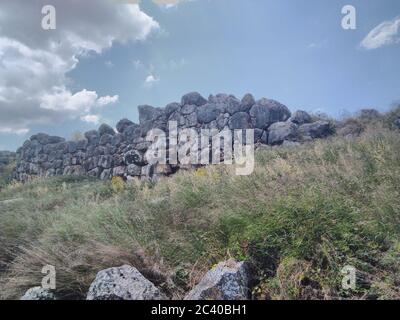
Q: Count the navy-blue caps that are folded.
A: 0